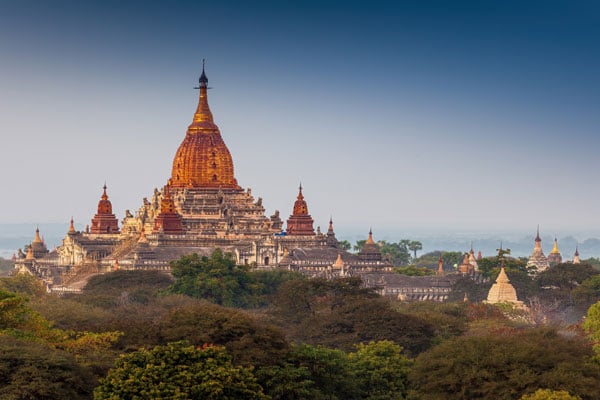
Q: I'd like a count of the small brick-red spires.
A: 3